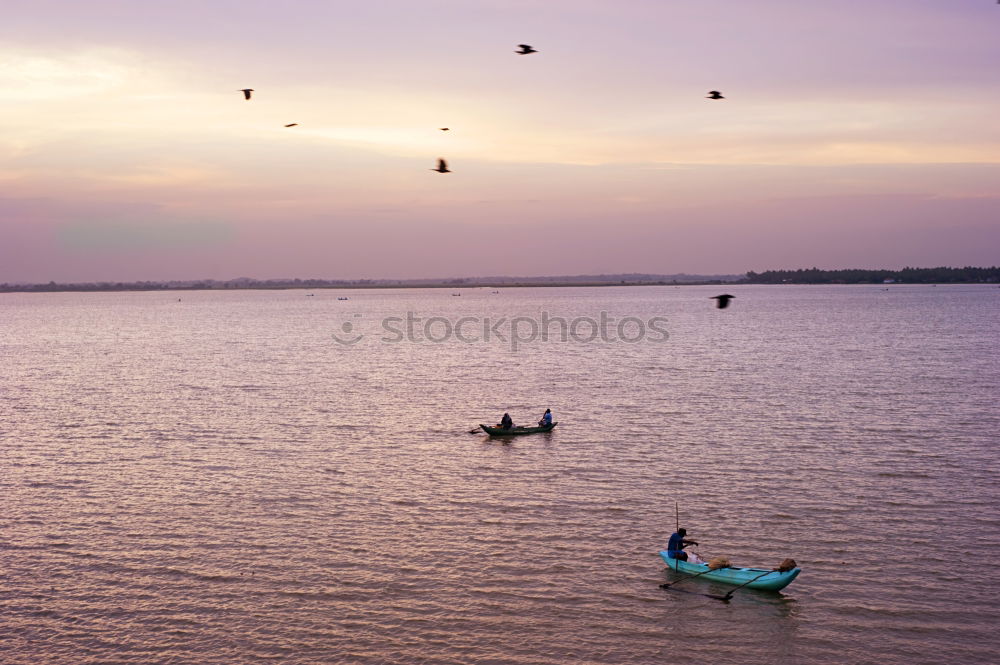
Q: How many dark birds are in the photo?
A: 7